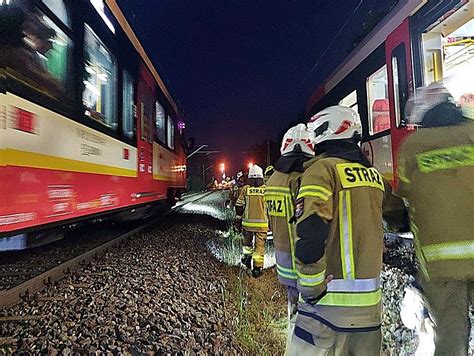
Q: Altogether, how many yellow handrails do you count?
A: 2